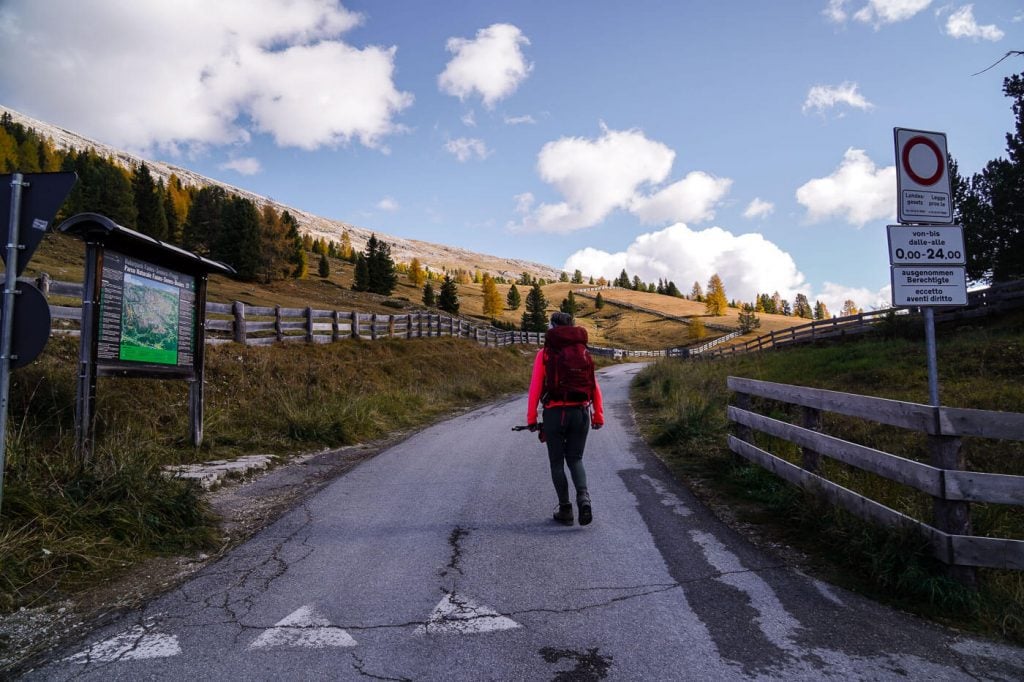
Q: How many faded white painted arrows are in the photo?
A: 3